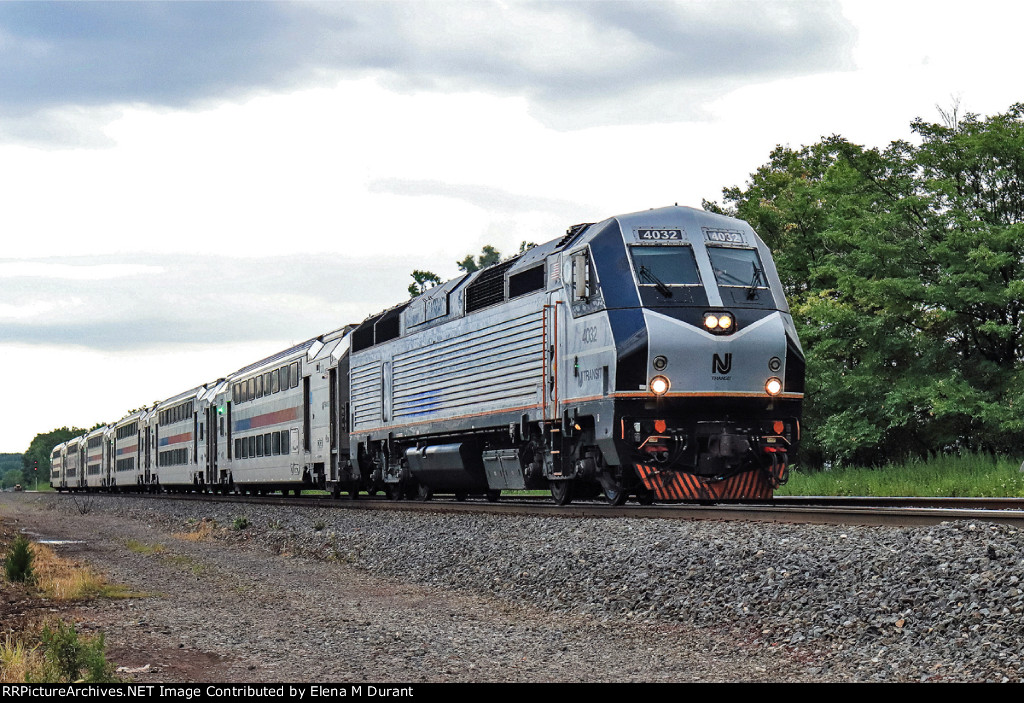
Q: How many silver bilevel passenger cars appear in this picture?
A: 6